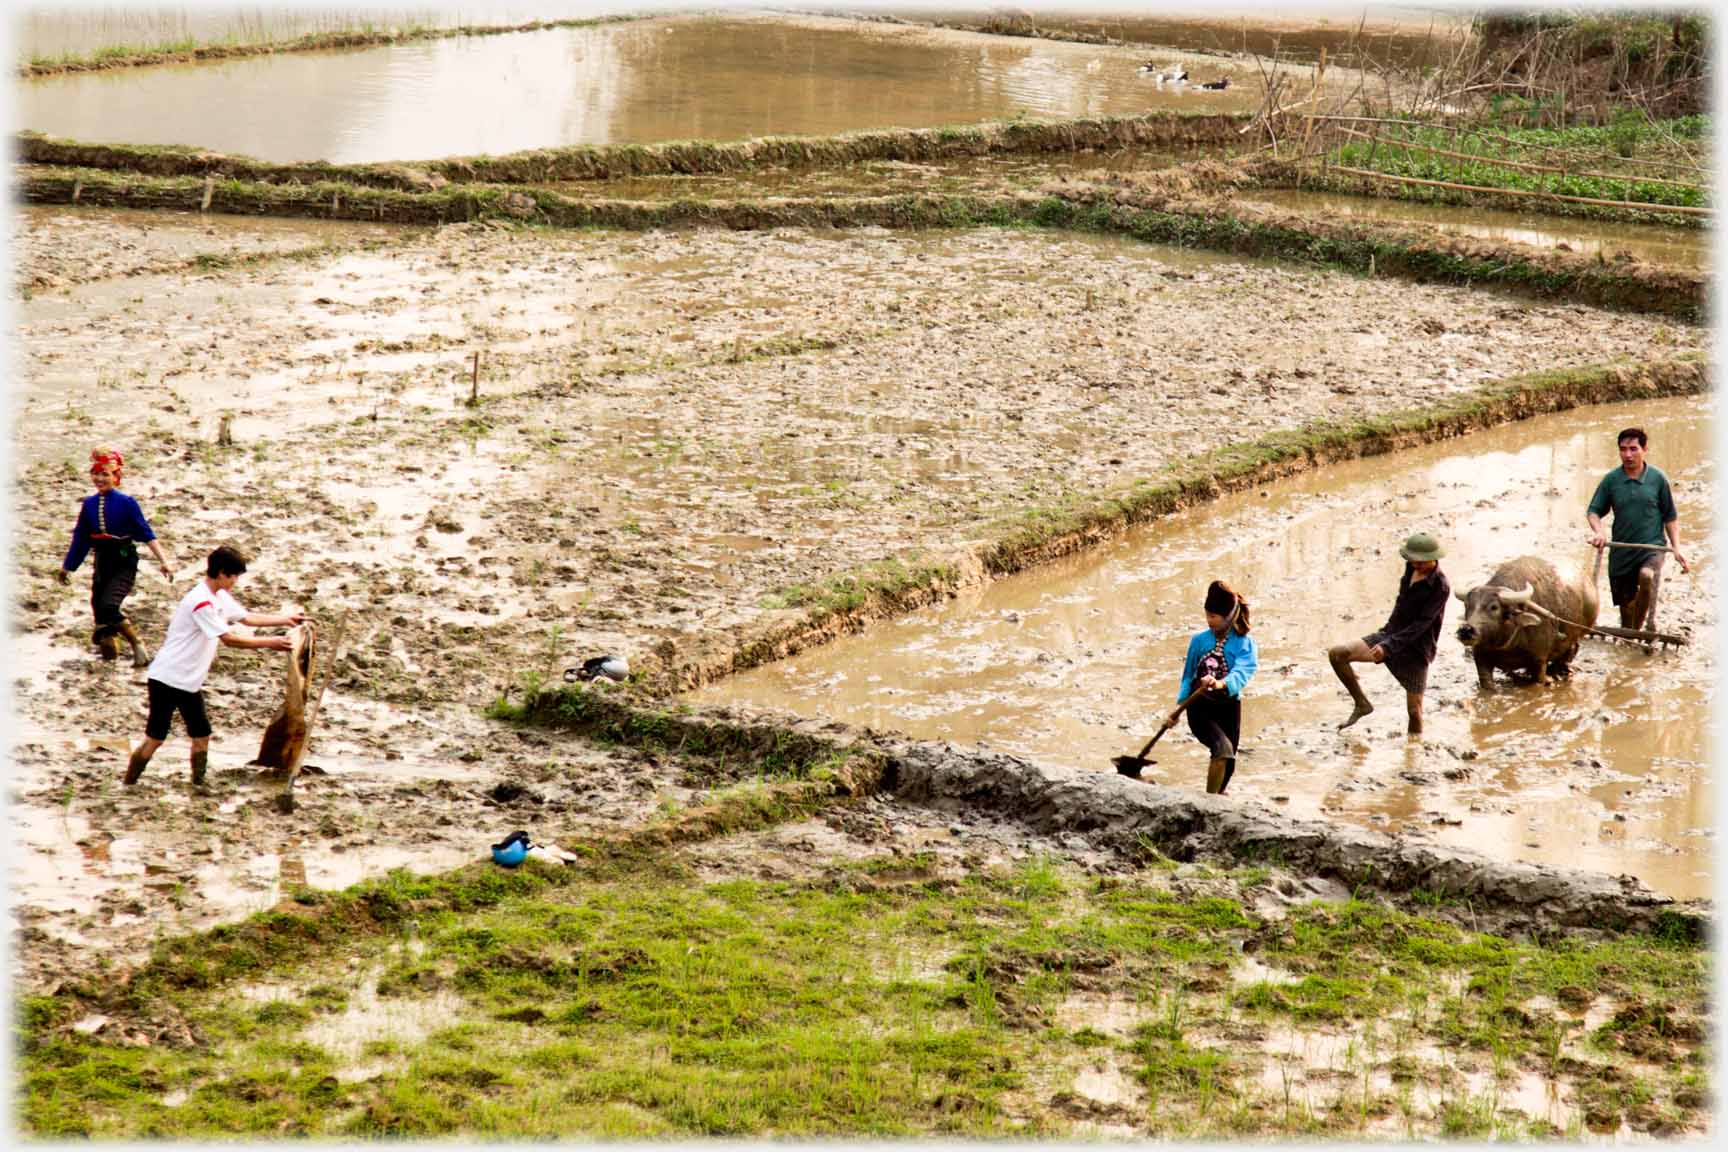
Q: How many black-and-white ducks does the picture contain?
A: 3